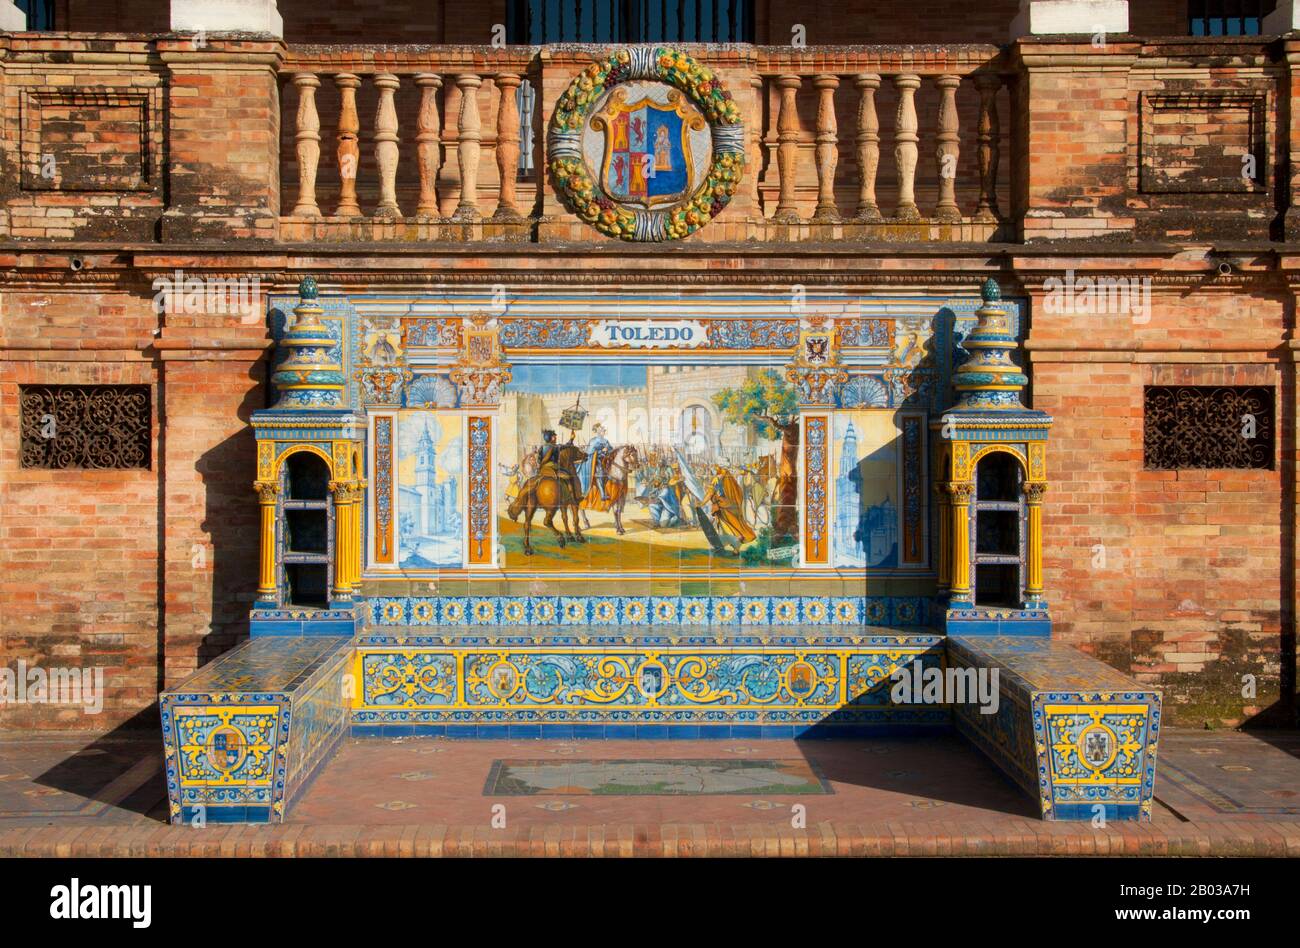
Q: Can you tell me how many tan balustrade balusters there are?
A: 12